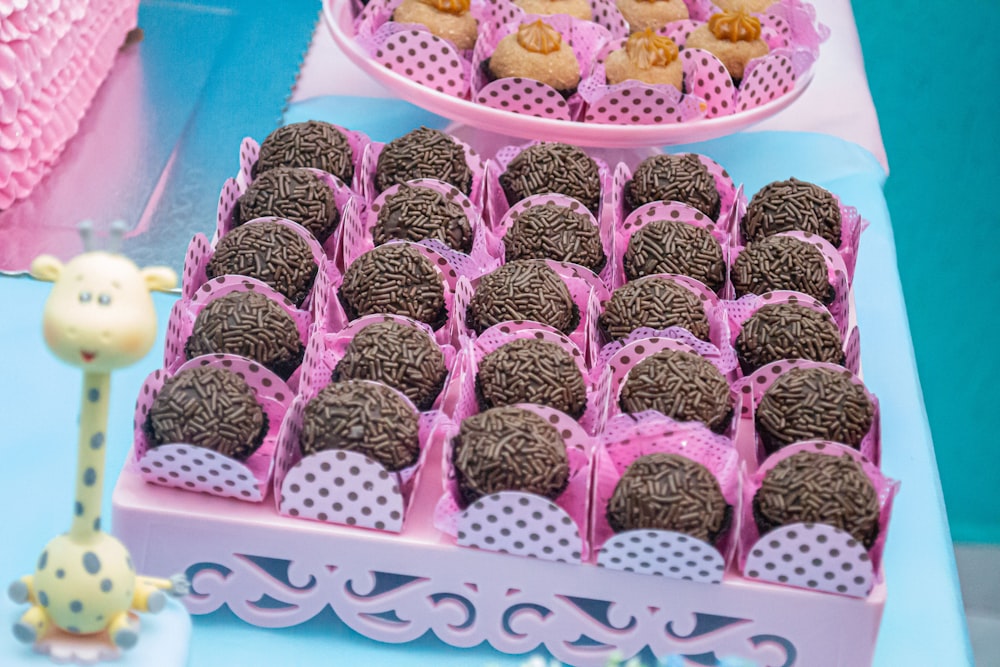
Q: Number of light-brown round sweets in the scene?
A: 7